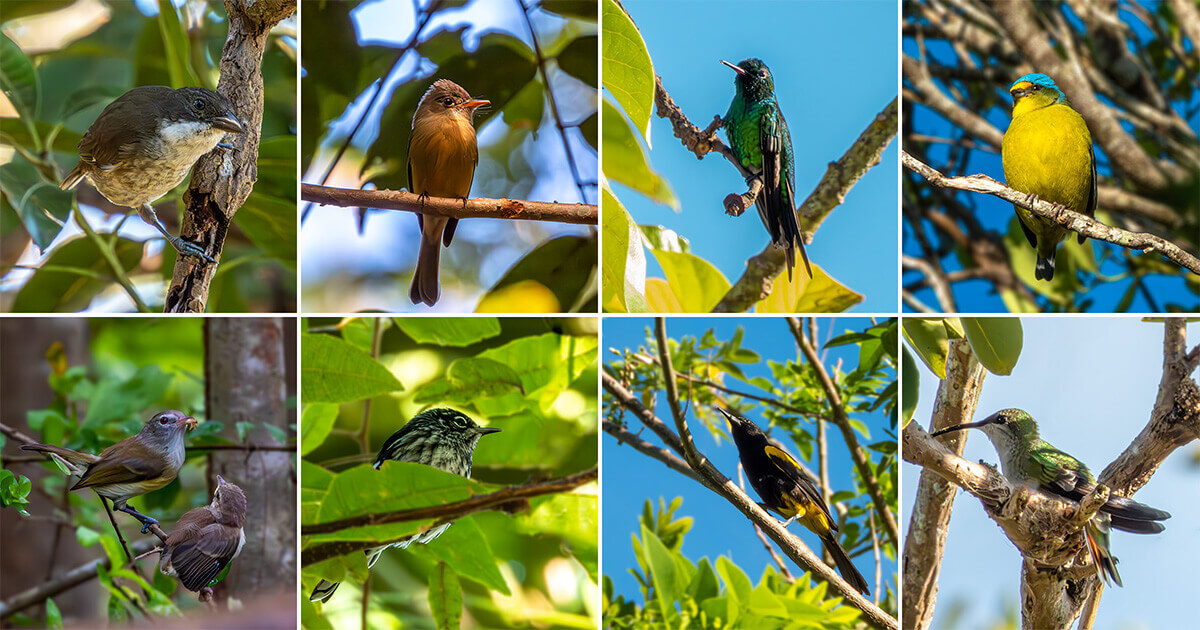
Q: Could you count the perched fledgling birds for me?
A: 1